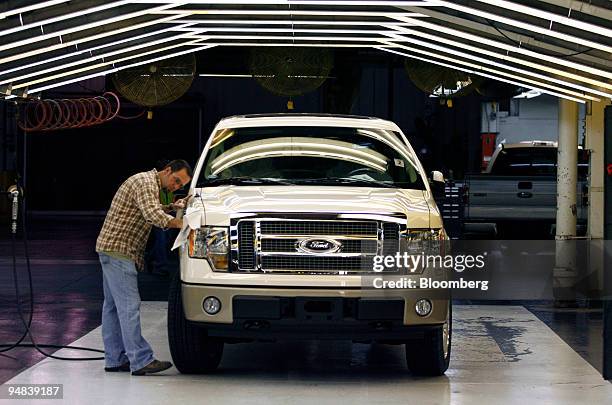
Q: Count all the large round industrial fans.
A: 3